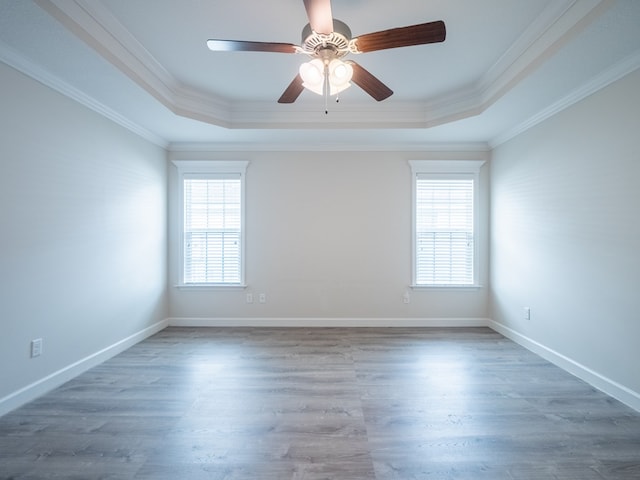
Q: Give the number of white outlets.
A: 5